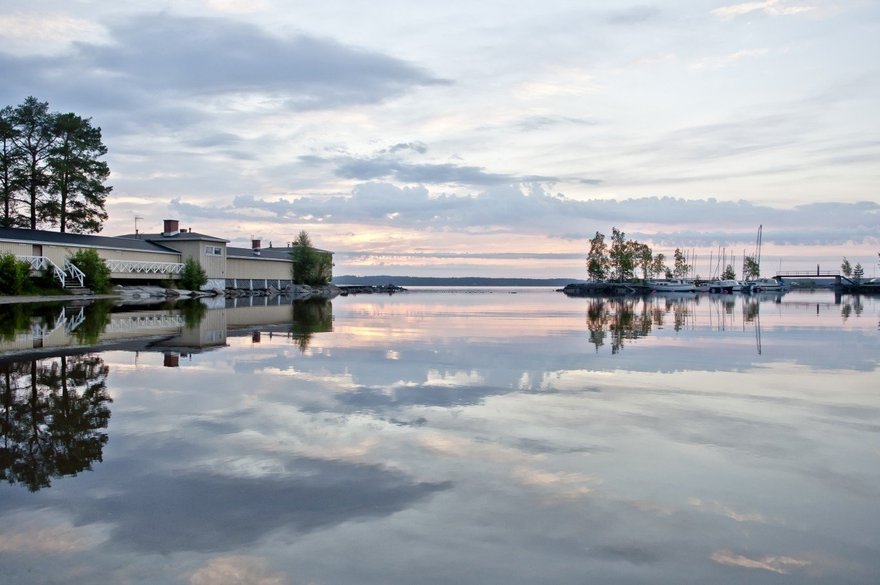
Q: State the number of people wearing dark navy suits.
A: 0